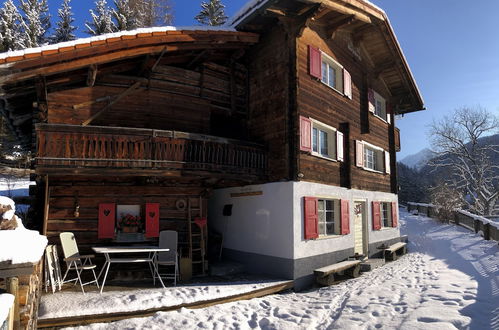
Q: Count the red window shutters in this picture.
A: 14